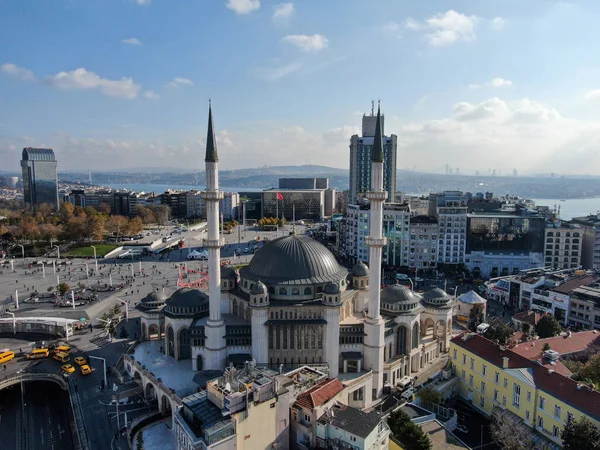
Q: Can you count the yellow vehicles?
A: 7